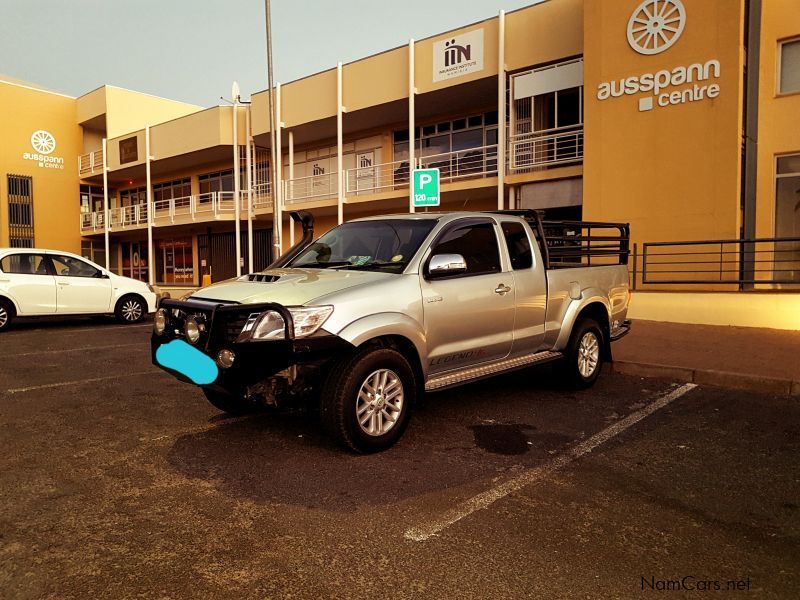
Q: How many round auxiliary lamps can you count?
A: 3